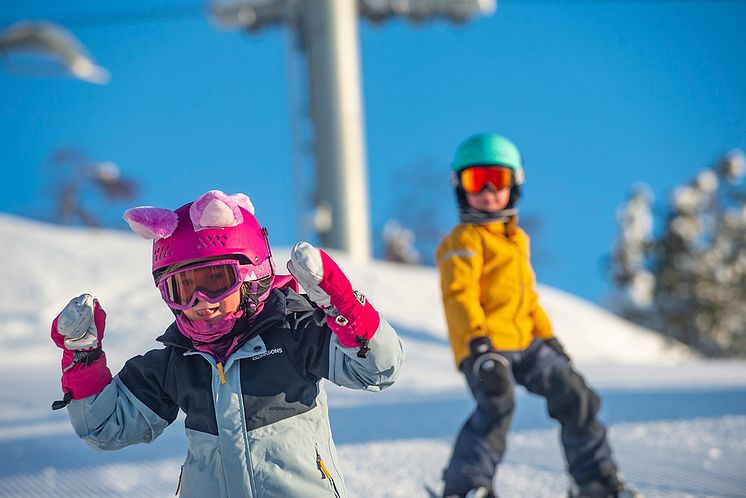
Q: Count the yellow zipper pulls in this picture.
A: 3